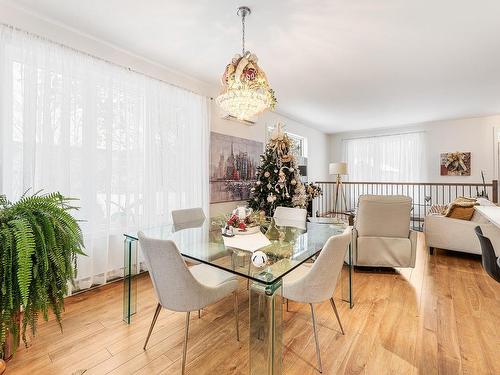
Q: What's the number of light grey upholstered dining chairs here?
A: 4